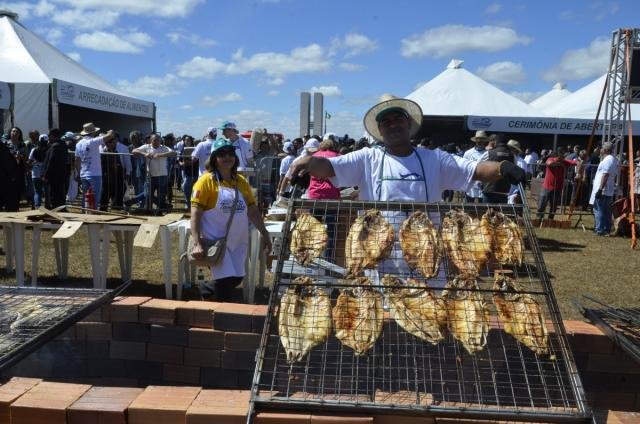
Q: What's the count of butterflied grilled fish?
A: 10